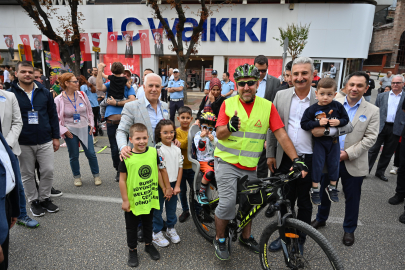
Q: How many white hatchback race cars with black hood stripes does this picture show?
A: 0